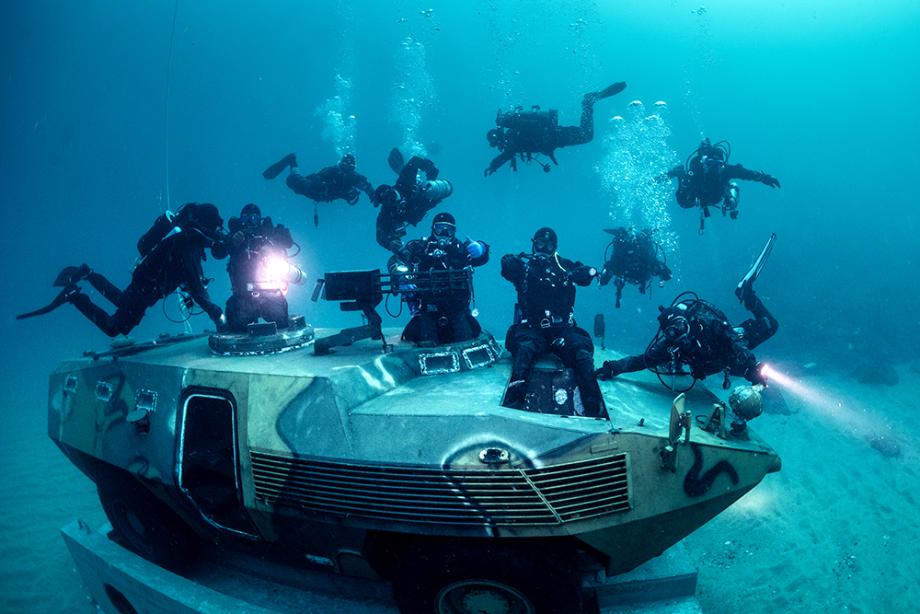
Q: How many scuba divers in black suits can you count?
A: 10